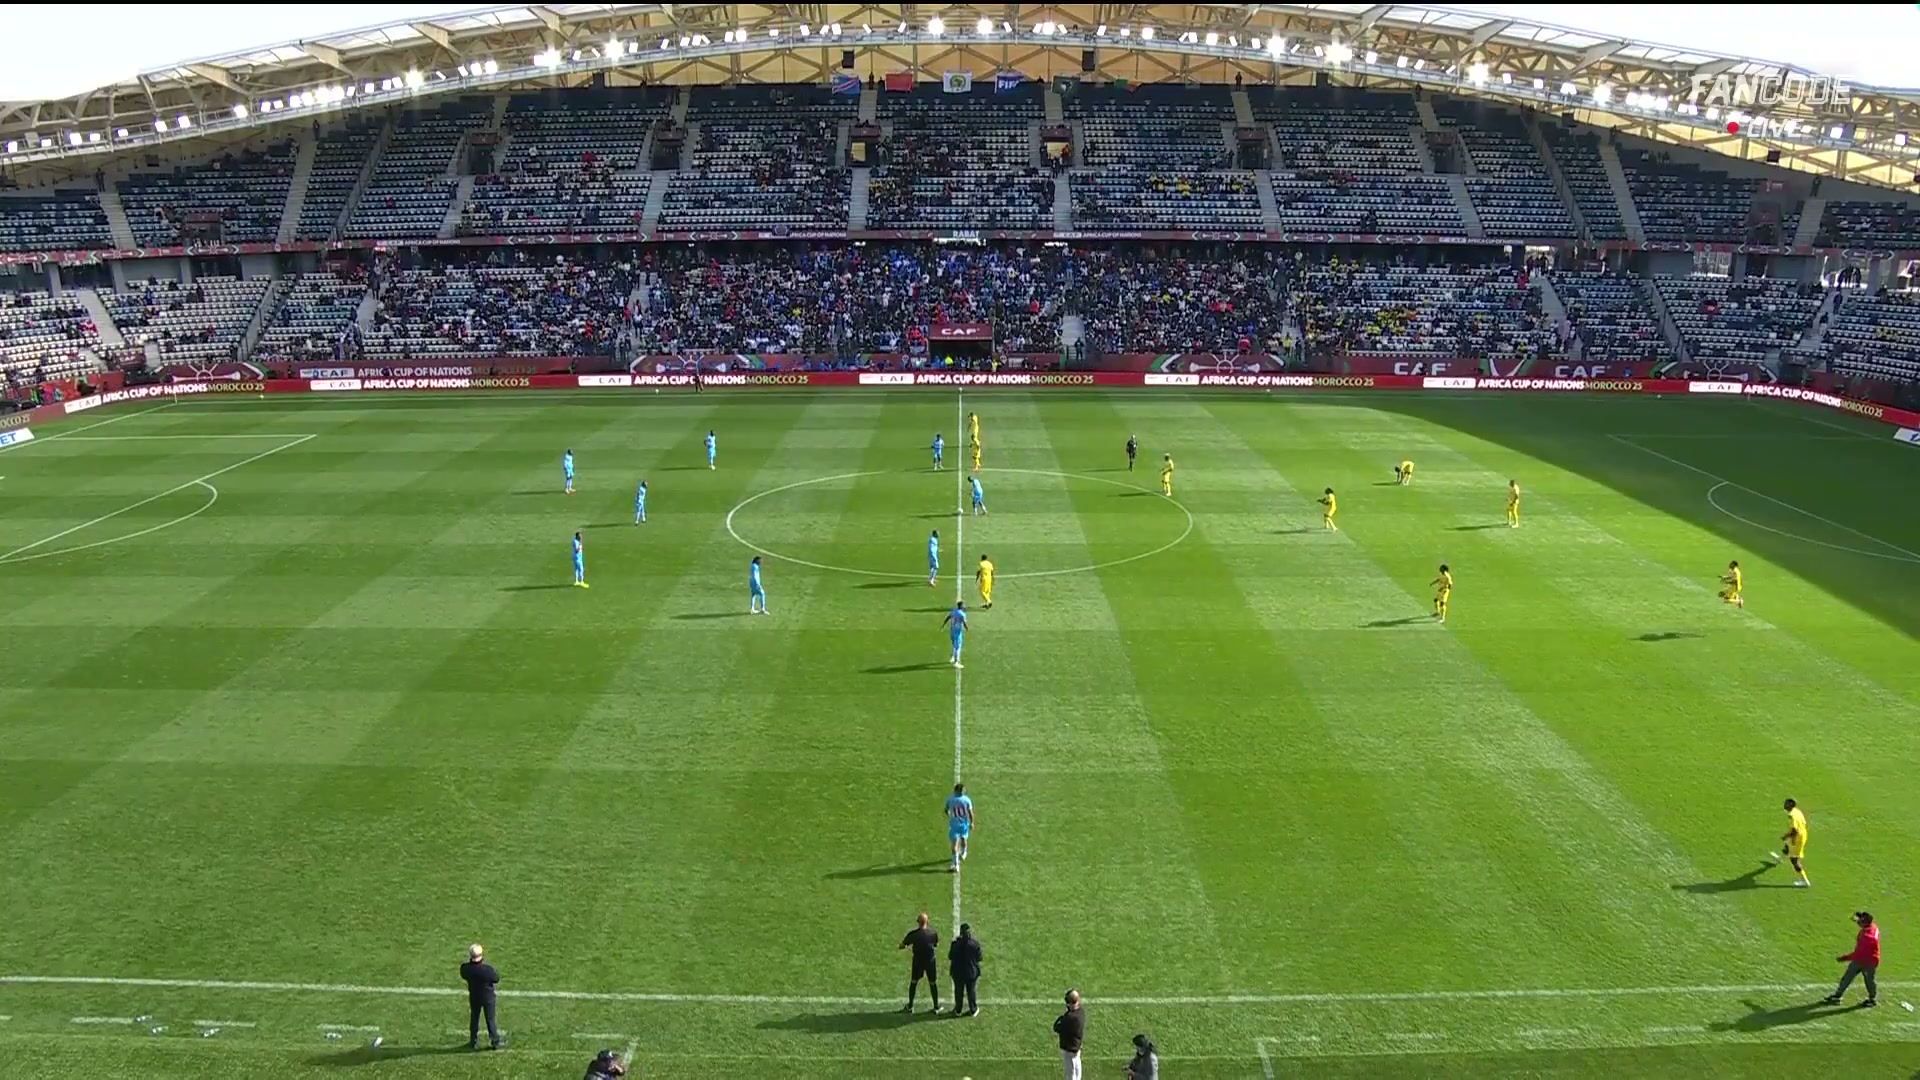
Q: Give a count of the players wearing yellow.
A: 10